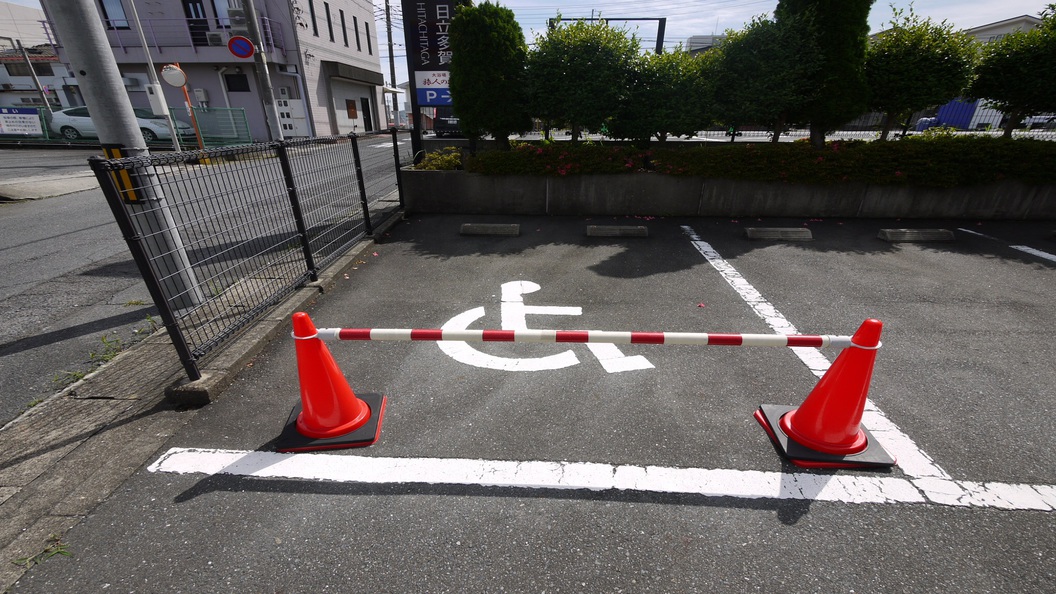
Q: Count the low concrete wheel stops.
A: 4